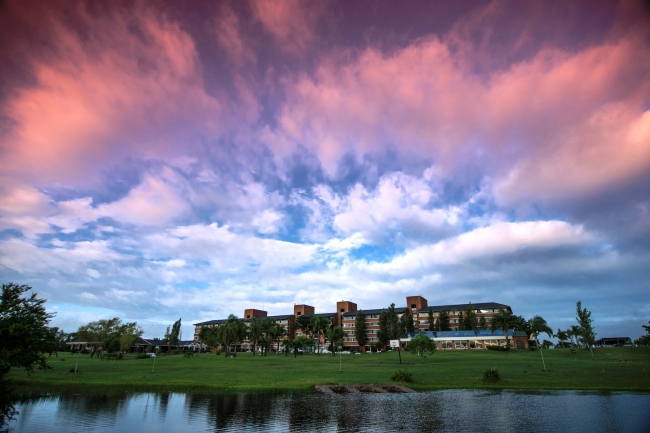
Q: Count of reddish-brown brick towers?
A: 4